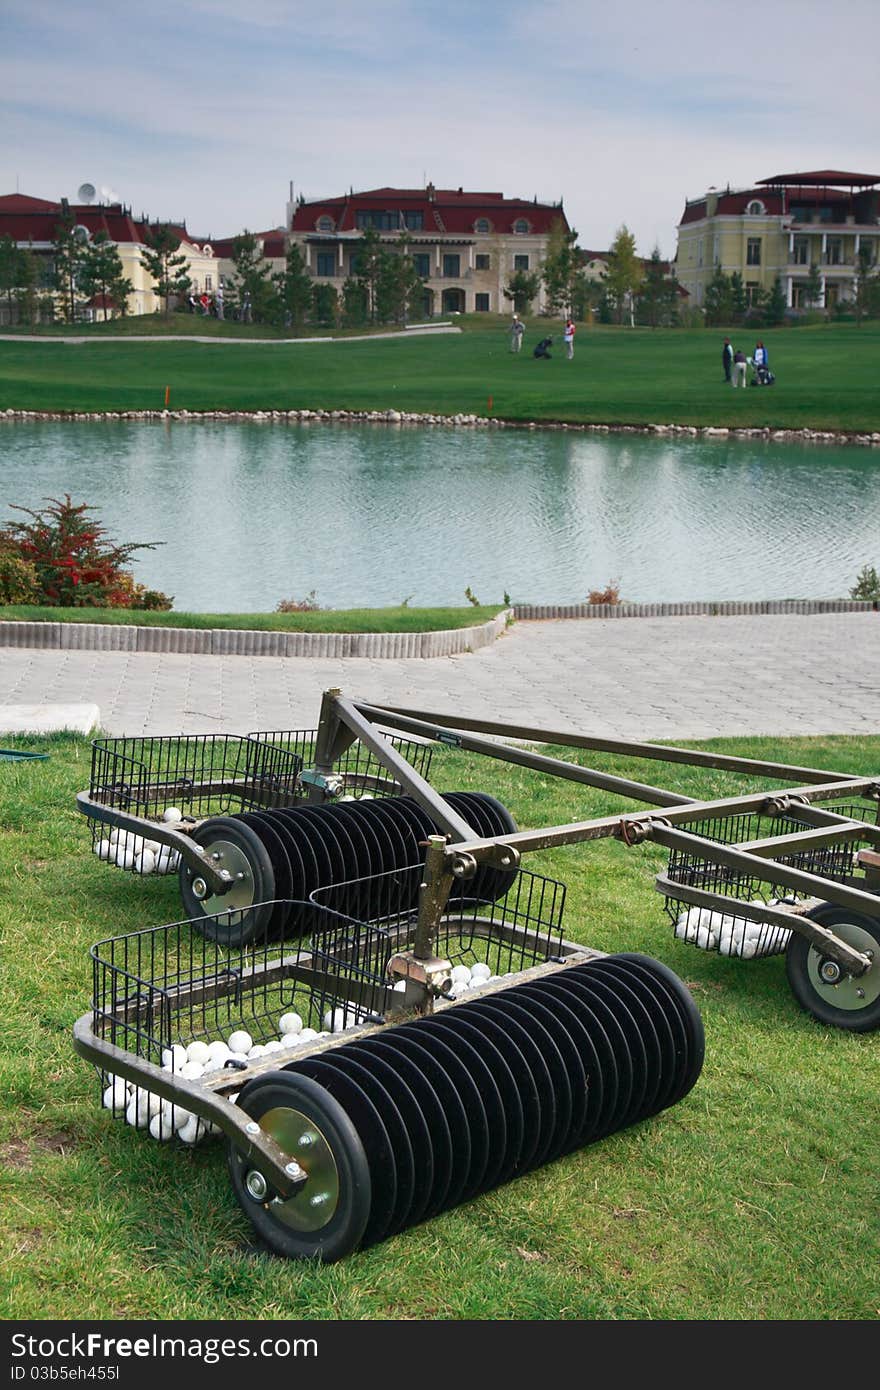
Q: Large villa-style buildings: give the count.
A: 3